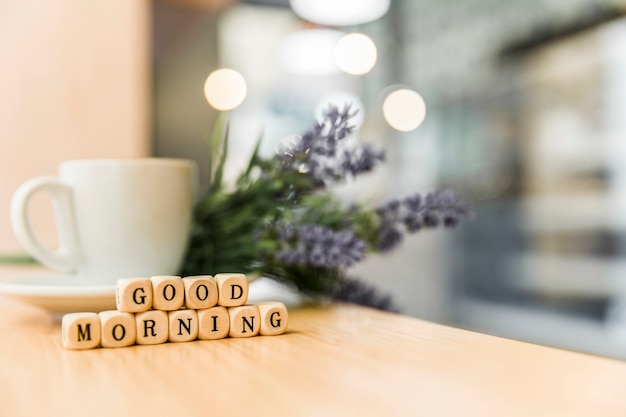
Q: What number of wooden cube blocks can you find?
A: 11